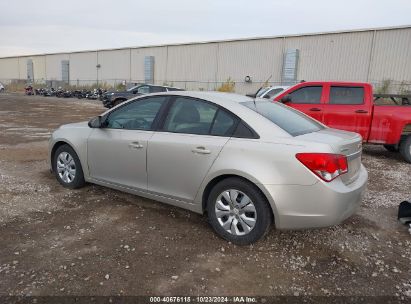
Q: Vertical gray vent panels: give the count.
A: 4